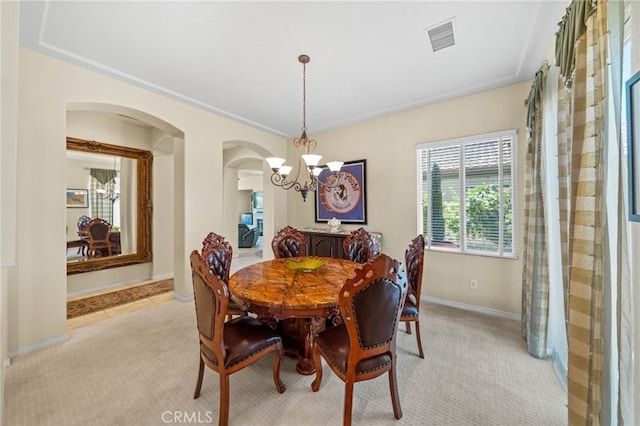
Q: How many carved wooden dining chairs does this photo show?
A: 6